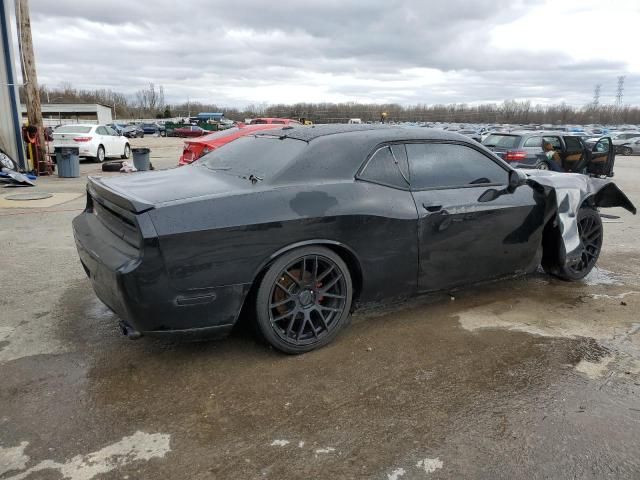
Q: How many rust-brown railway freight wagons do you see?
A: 0